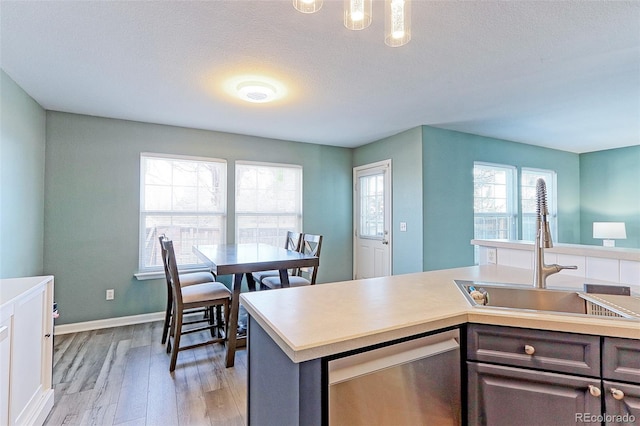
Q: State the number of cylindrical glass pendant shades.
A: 3